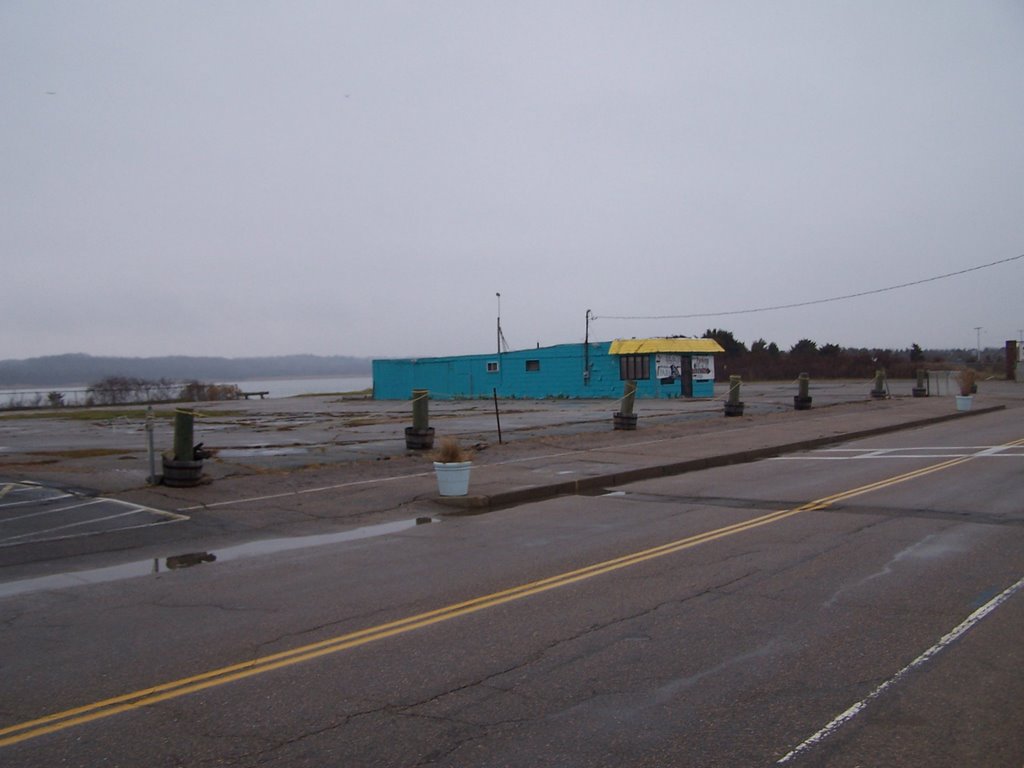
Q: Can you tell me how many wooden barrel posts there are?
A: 7